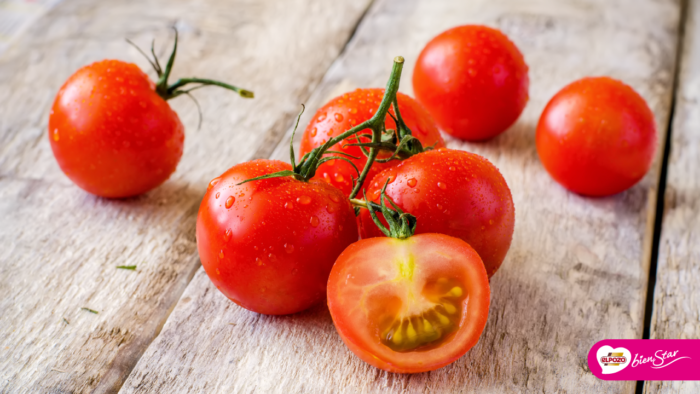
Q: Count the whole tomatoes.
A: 6